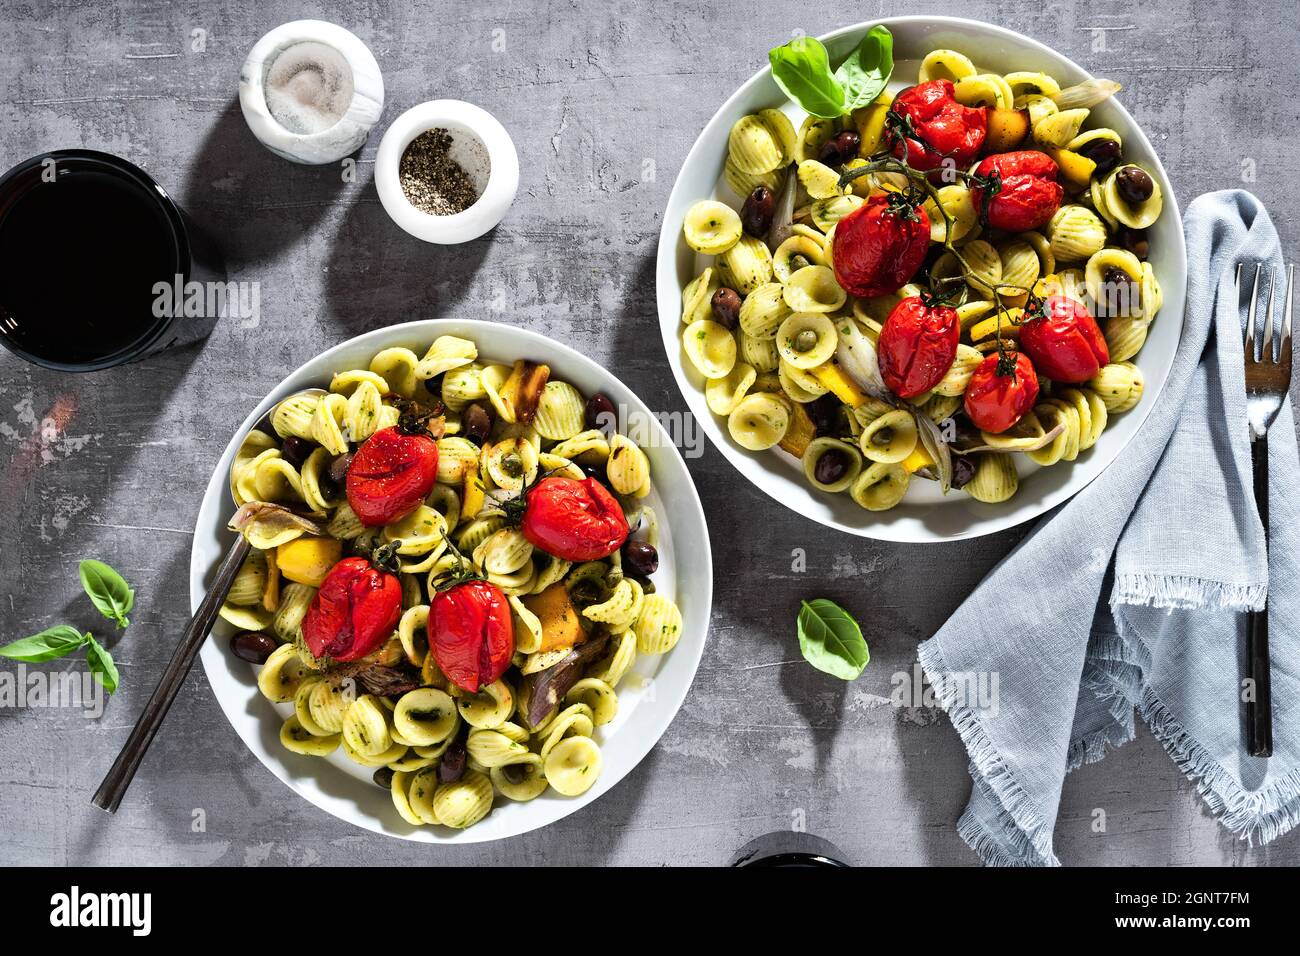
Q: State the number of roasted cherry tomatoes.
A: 10